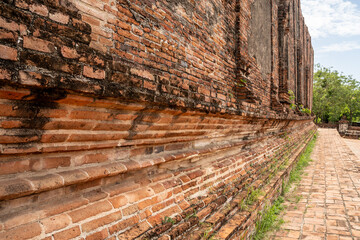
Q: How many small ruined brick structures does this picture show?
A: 1